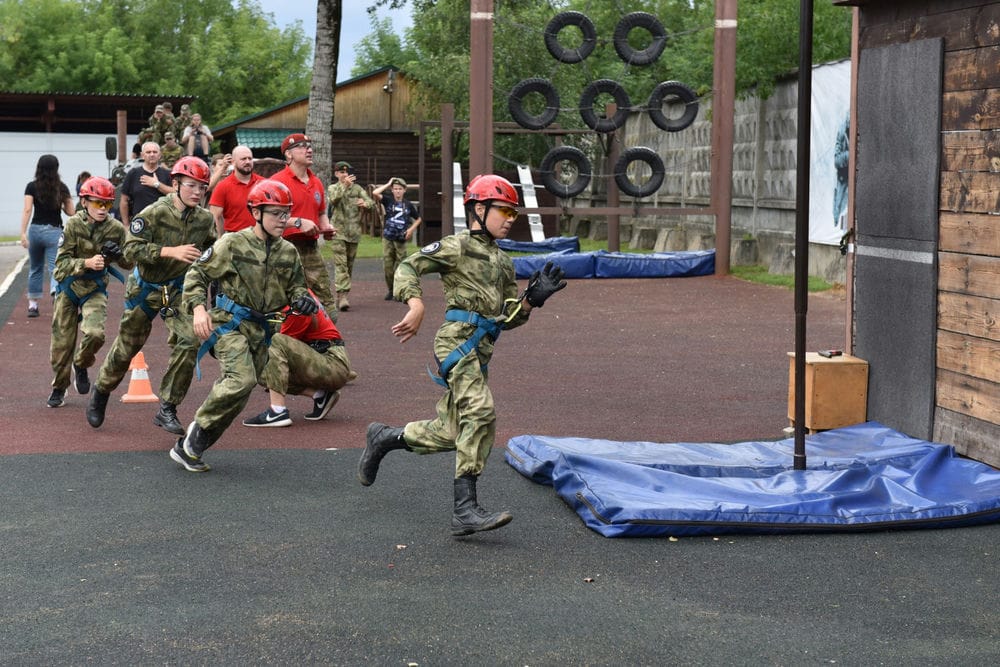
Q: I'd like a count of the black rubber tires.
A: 7